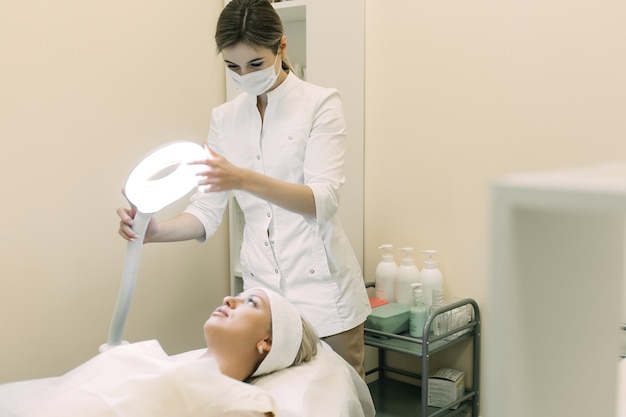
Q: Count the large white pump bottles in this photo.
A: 3